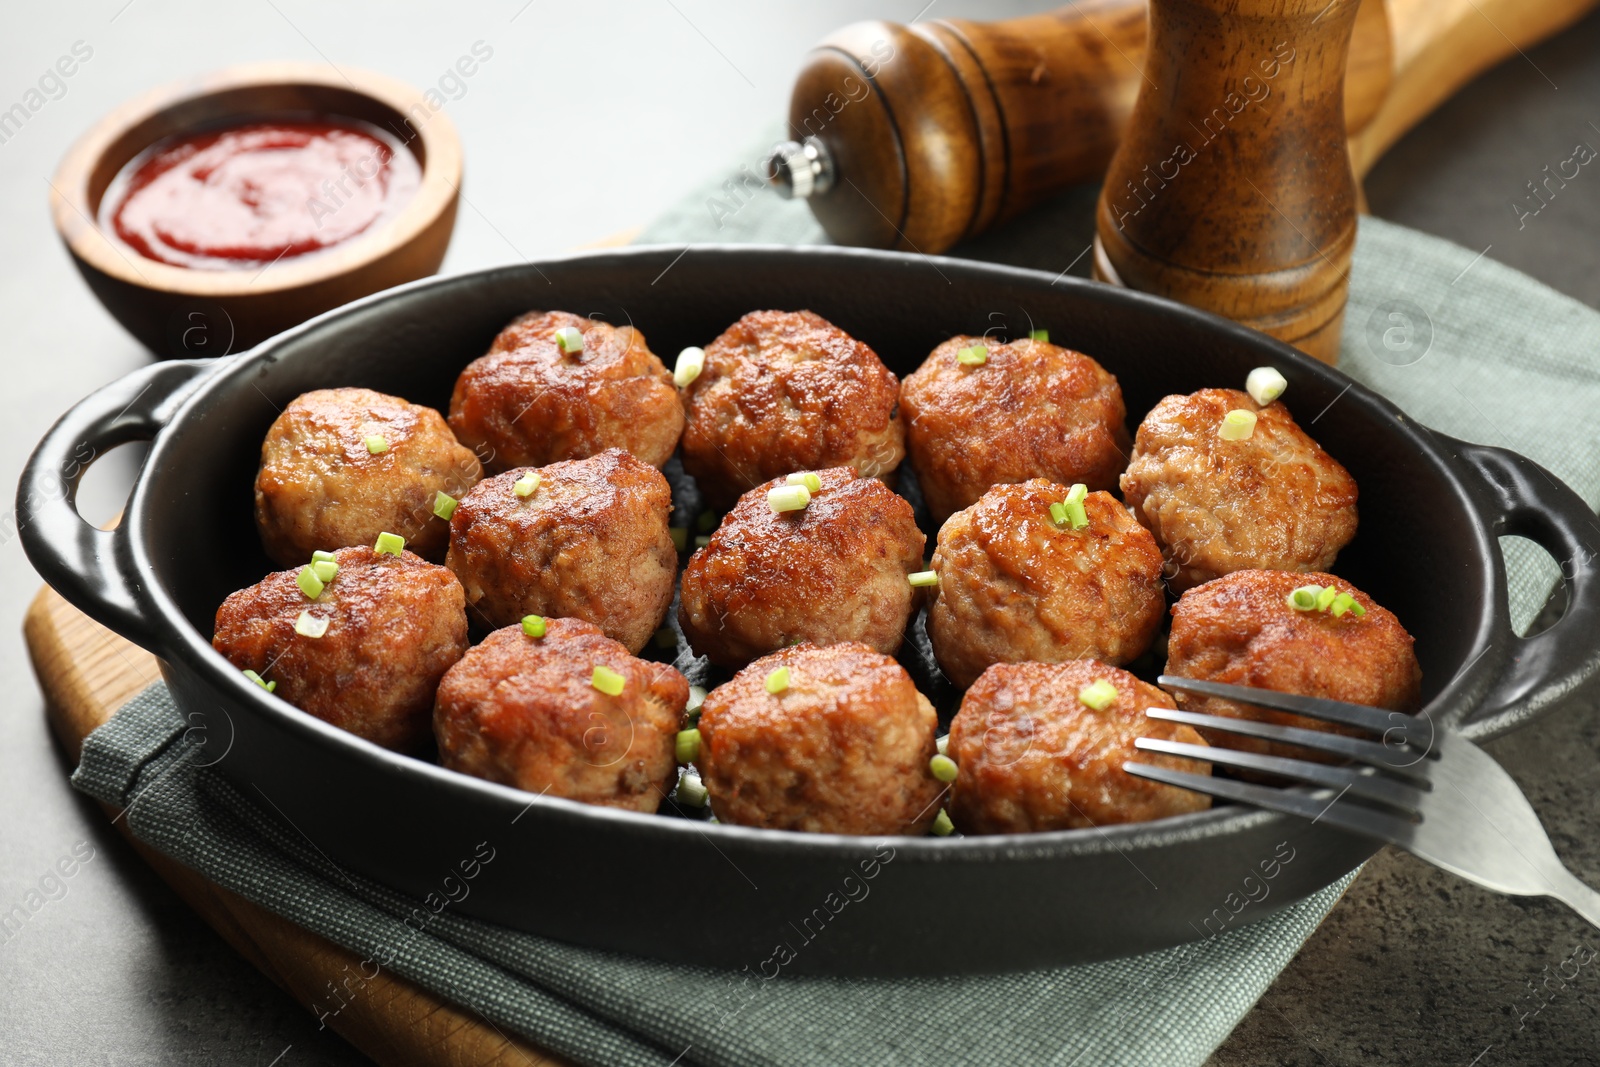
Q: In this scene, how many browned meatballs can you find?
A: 13